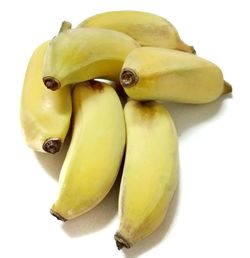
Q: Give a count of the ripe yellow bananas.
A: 6